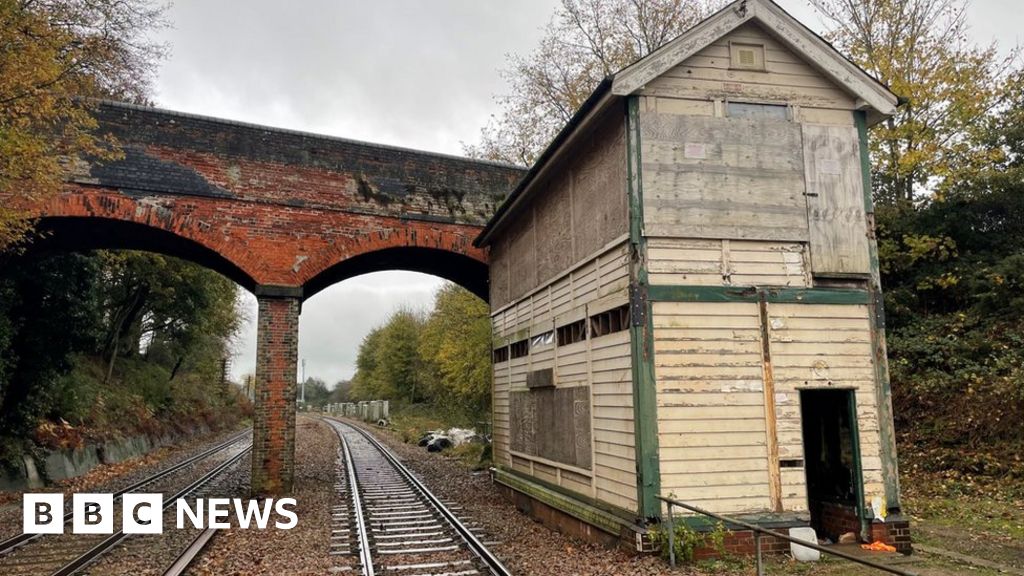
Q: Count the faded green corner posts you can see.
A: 2